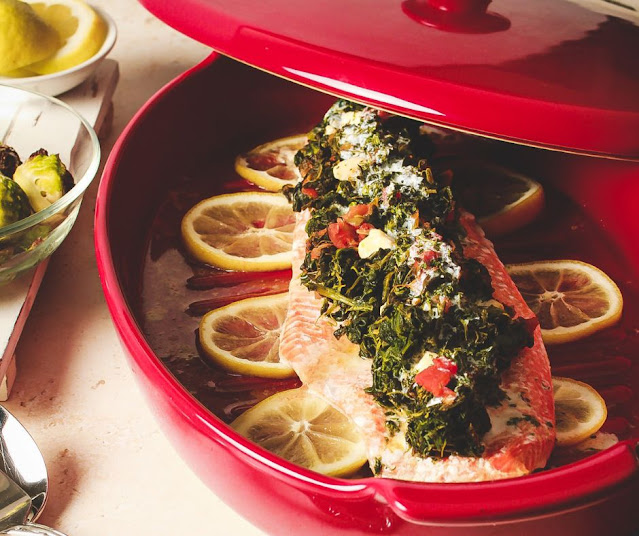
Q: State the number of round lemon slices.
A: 7